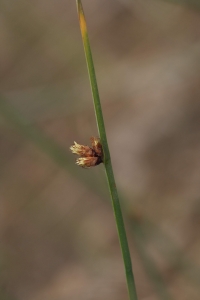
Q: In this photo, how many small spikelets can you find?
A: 3